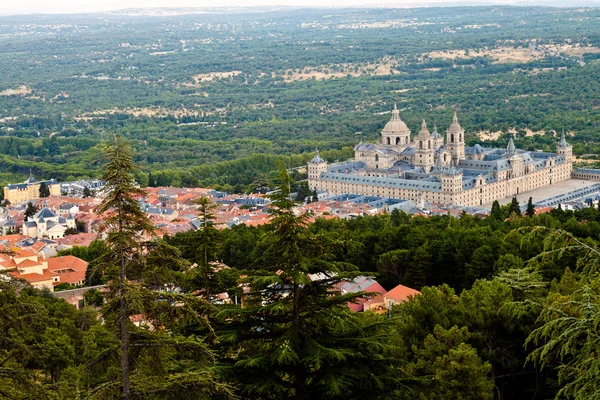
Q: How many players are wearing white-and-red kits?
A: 0